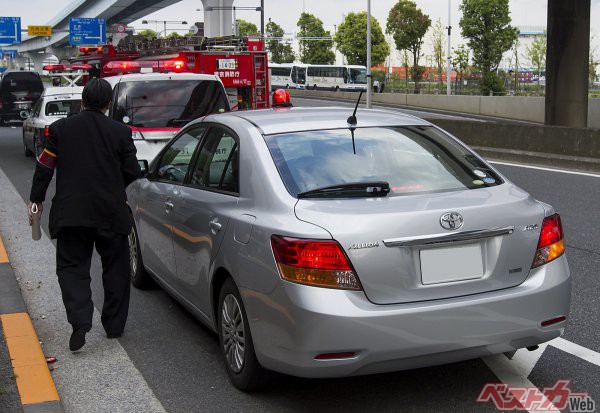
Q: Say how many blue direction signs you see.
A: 2